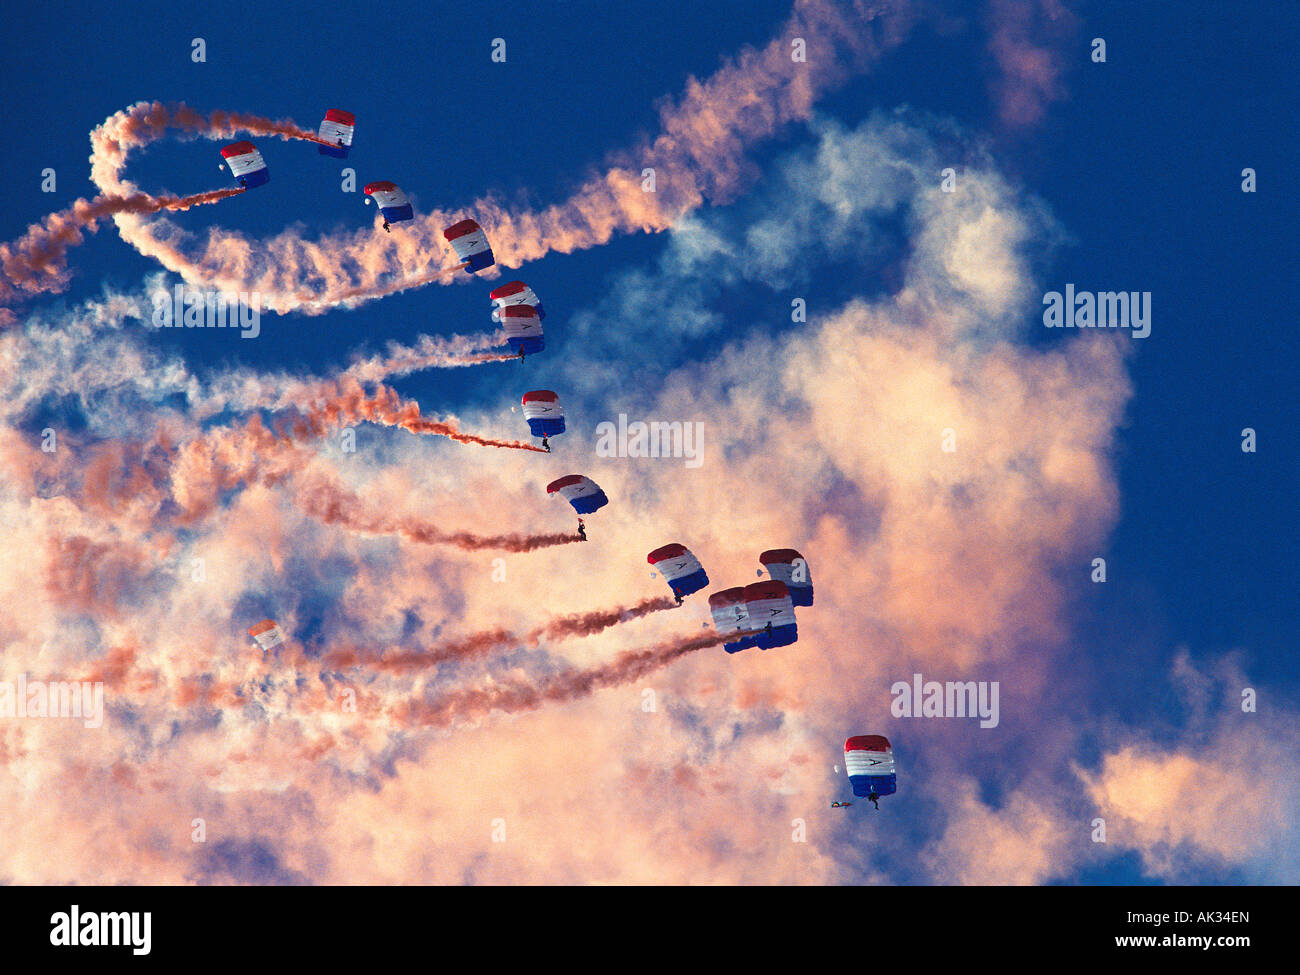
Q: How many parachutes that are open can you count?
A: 14